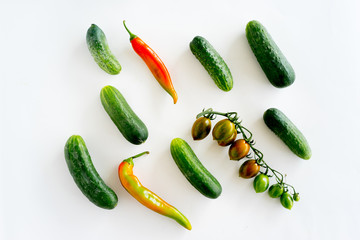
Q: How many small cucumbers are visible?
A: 7